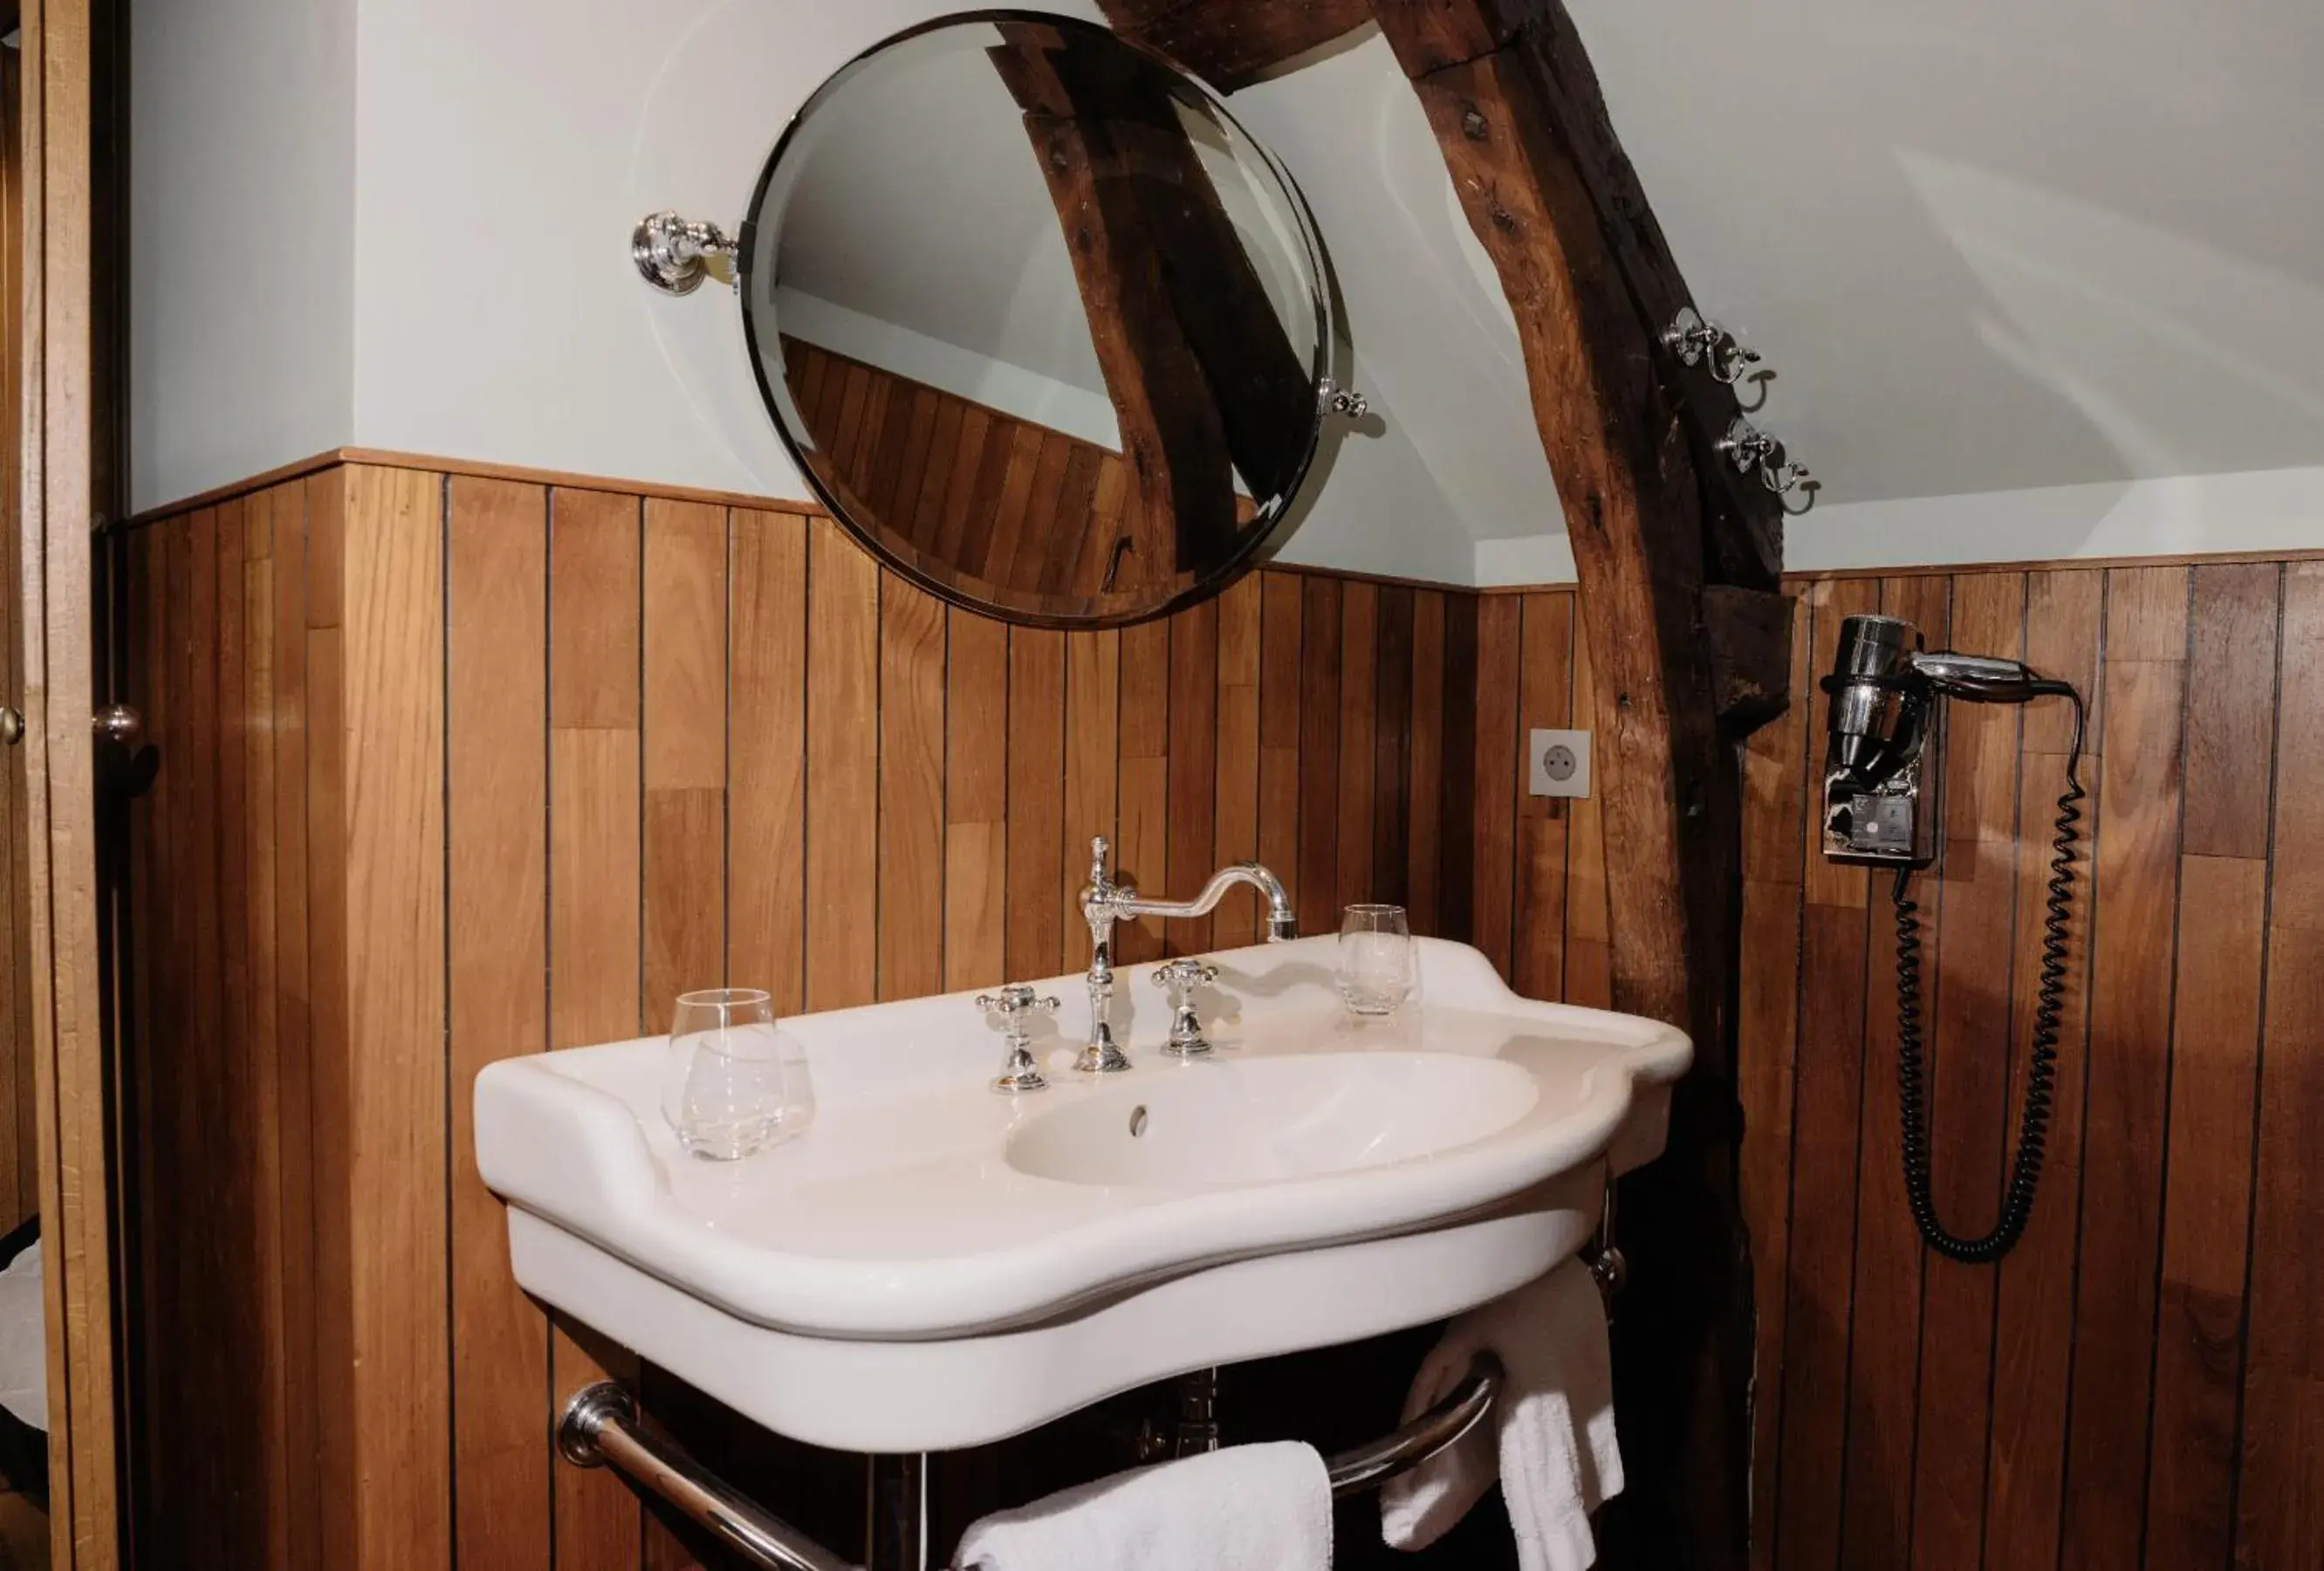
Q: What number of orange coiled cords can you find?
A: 0